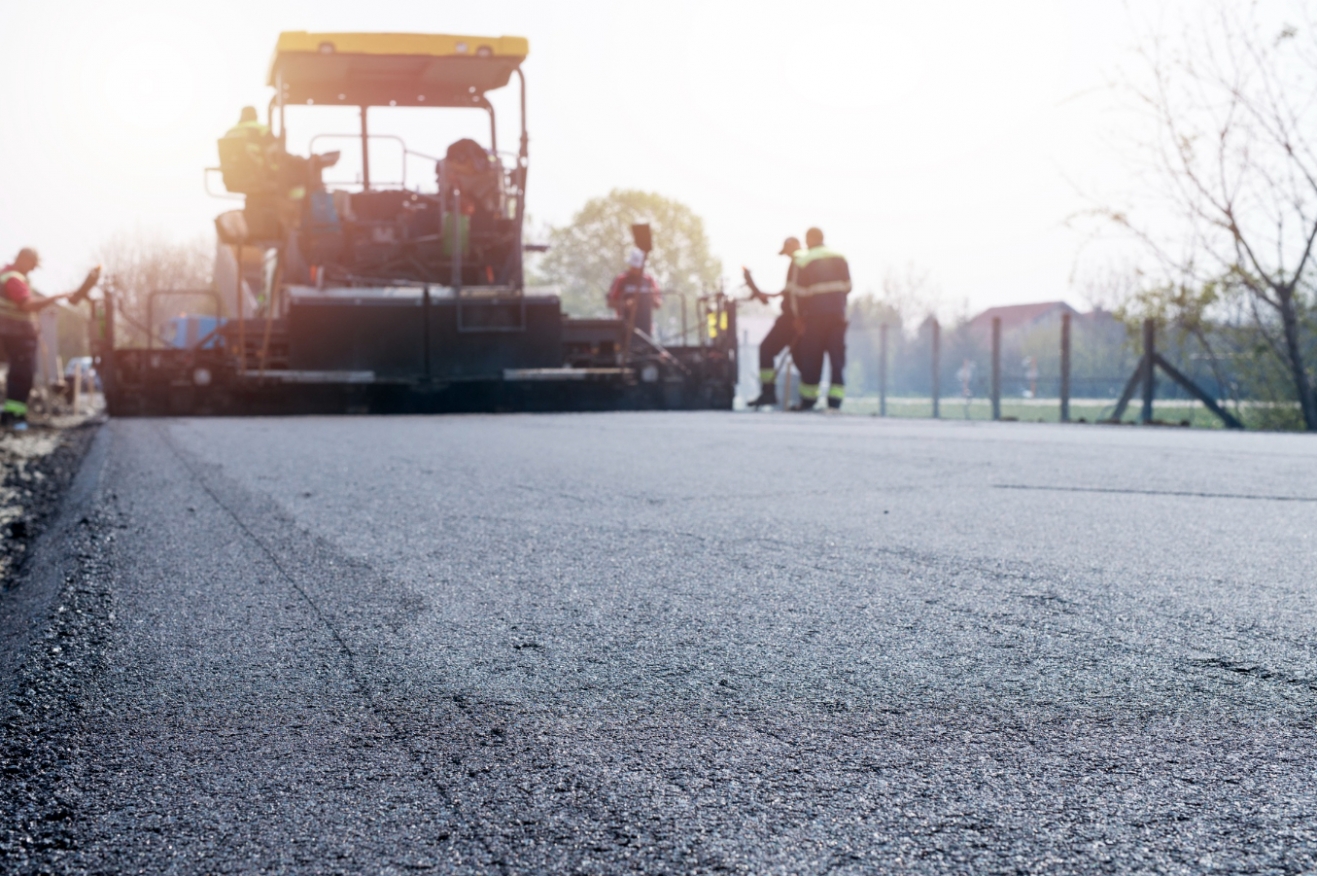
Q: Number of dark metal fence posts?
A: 5